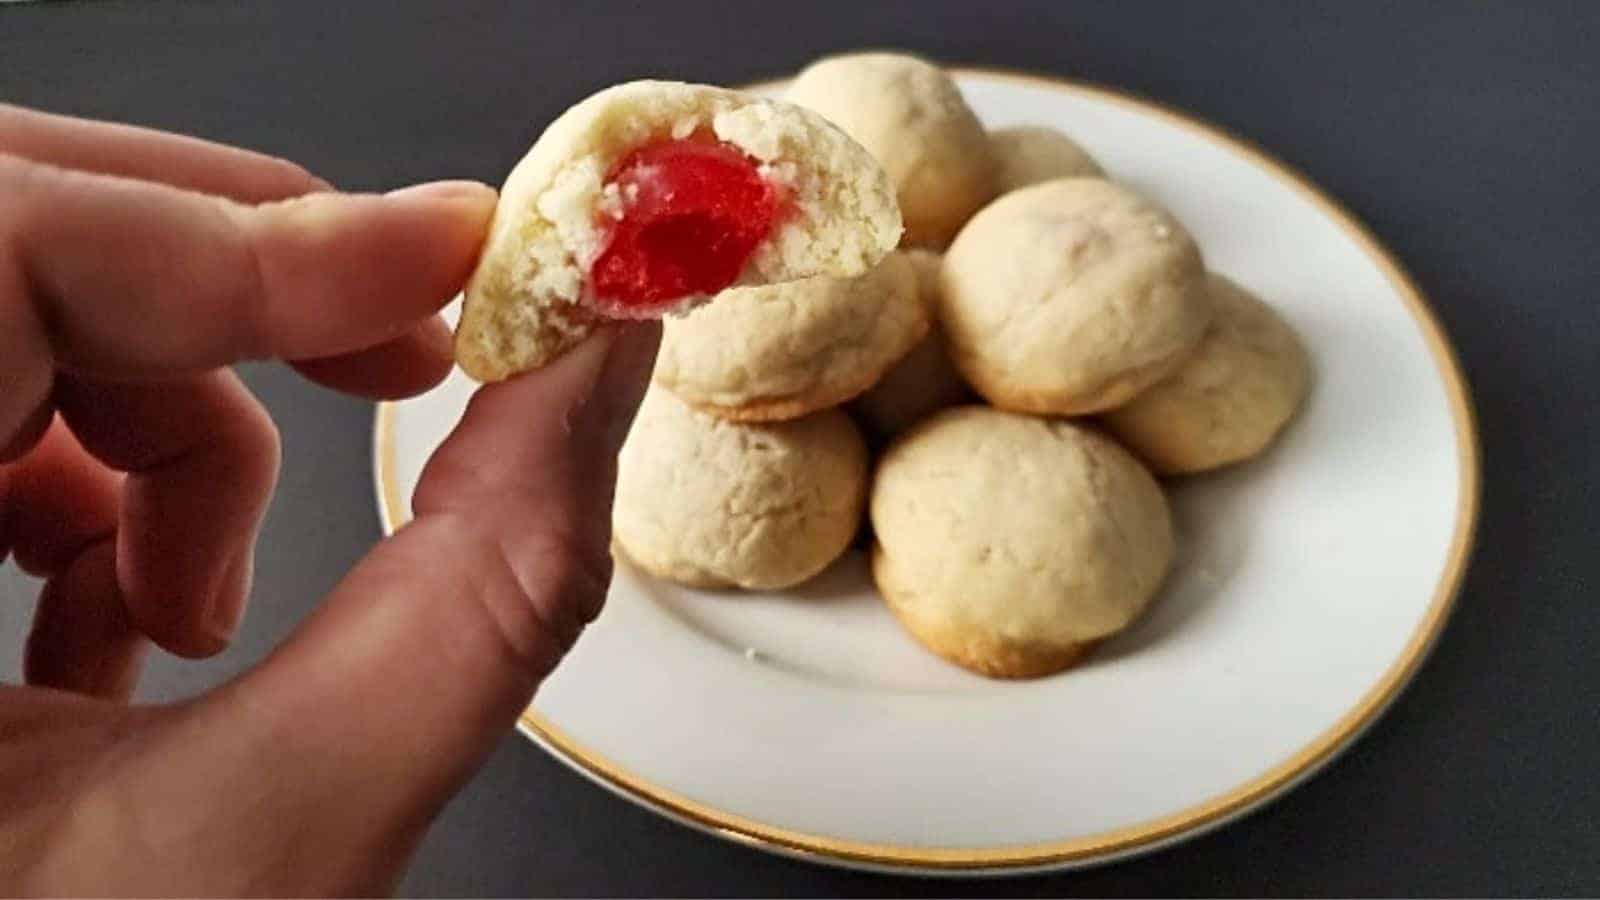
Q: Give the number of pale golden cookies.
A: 9